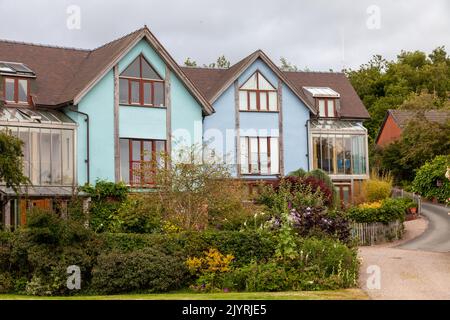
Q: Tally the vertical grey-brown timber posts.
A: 4